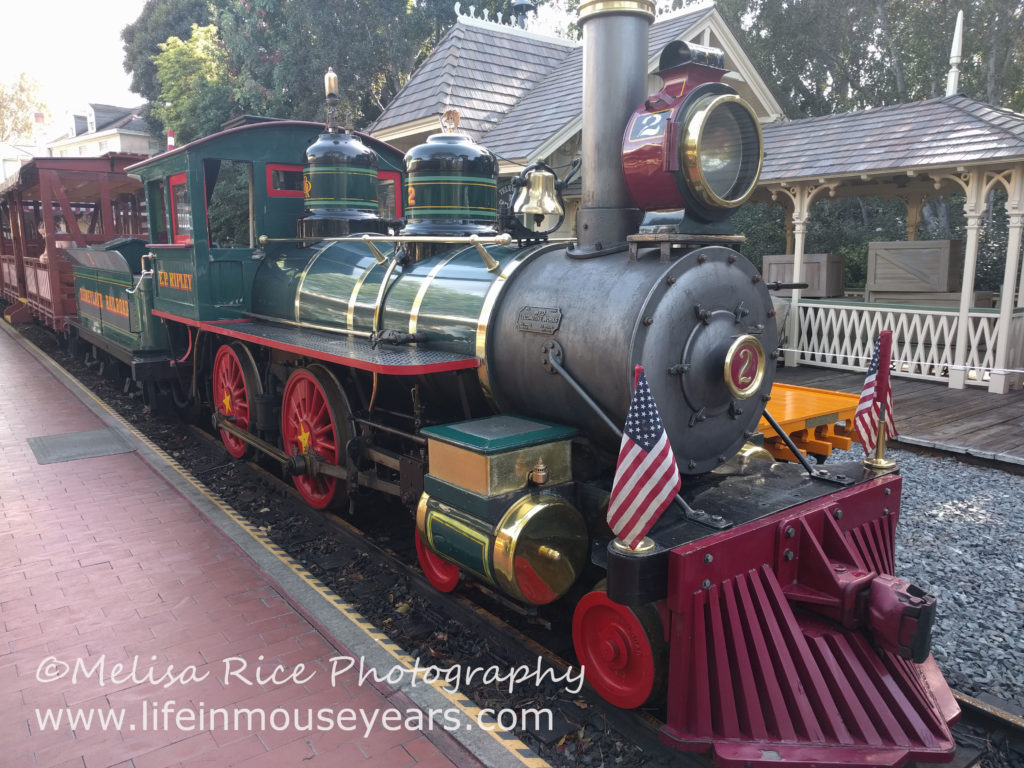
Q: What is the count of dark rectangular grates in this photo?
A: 1